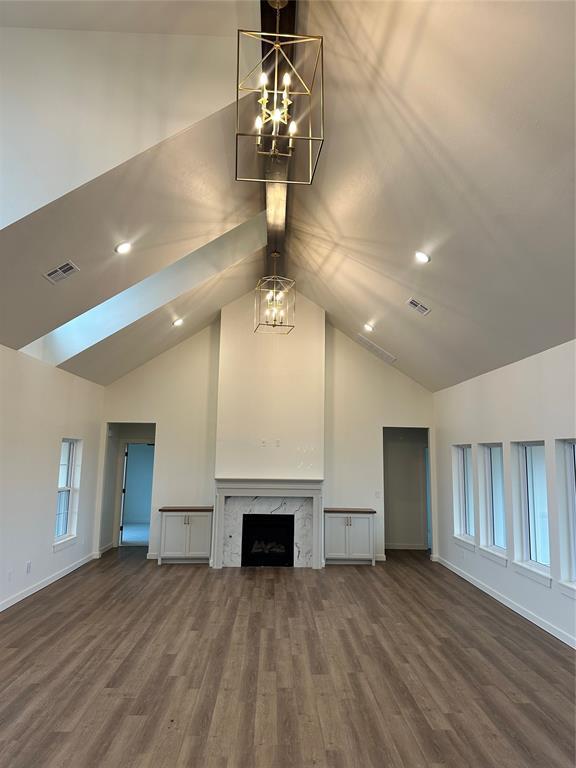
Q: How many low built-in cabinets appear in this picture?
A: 2